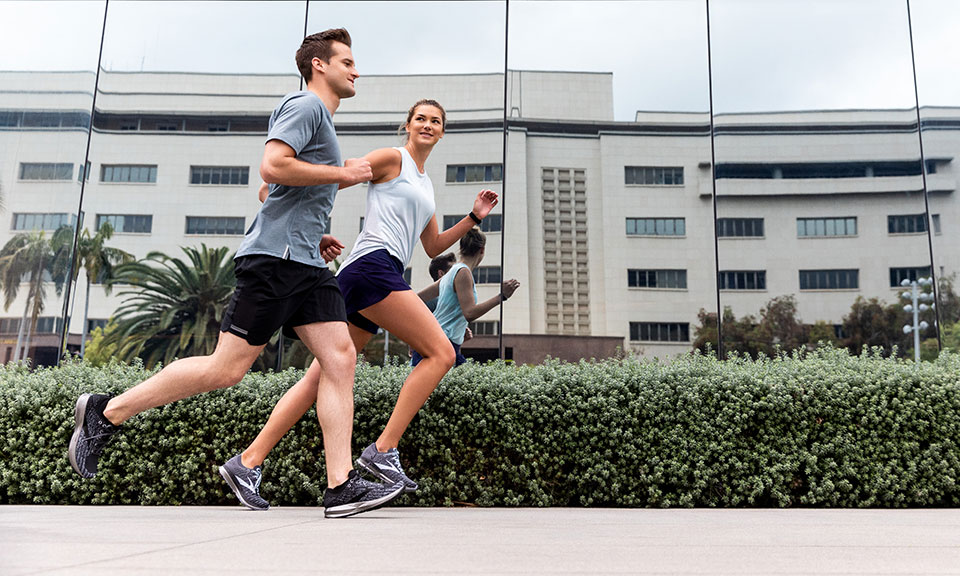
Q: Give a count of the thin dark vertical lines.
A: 5